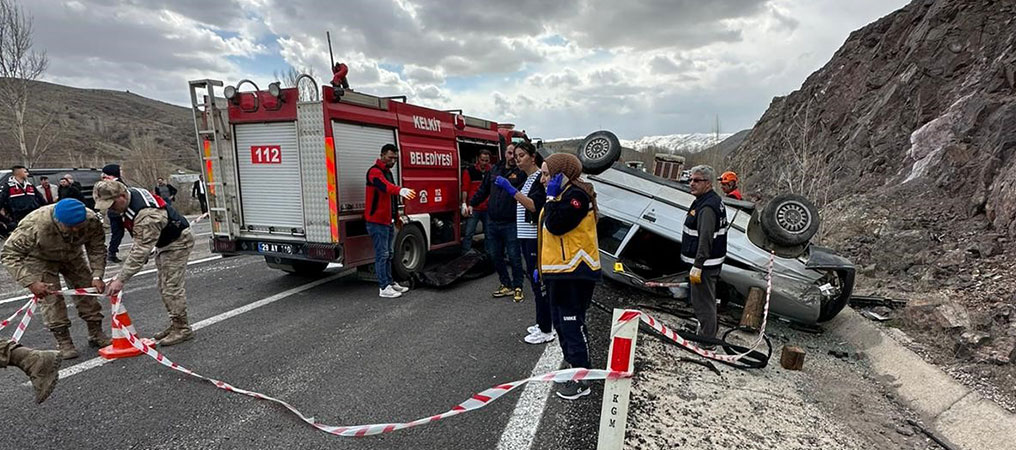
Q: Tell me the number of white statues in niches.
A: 0